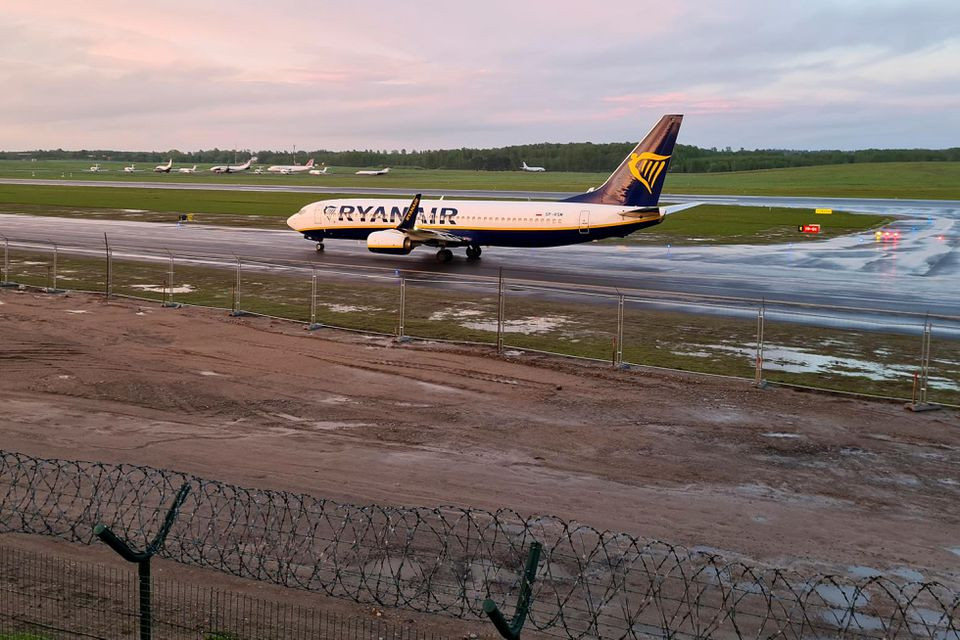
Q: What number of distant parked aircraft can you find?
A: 10